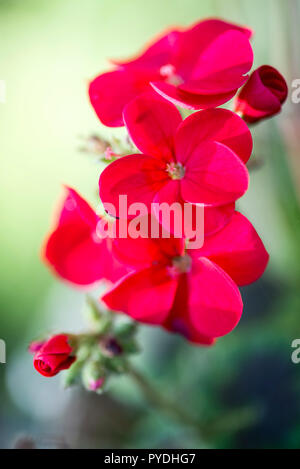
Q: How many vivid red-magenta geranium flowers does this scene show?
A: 4